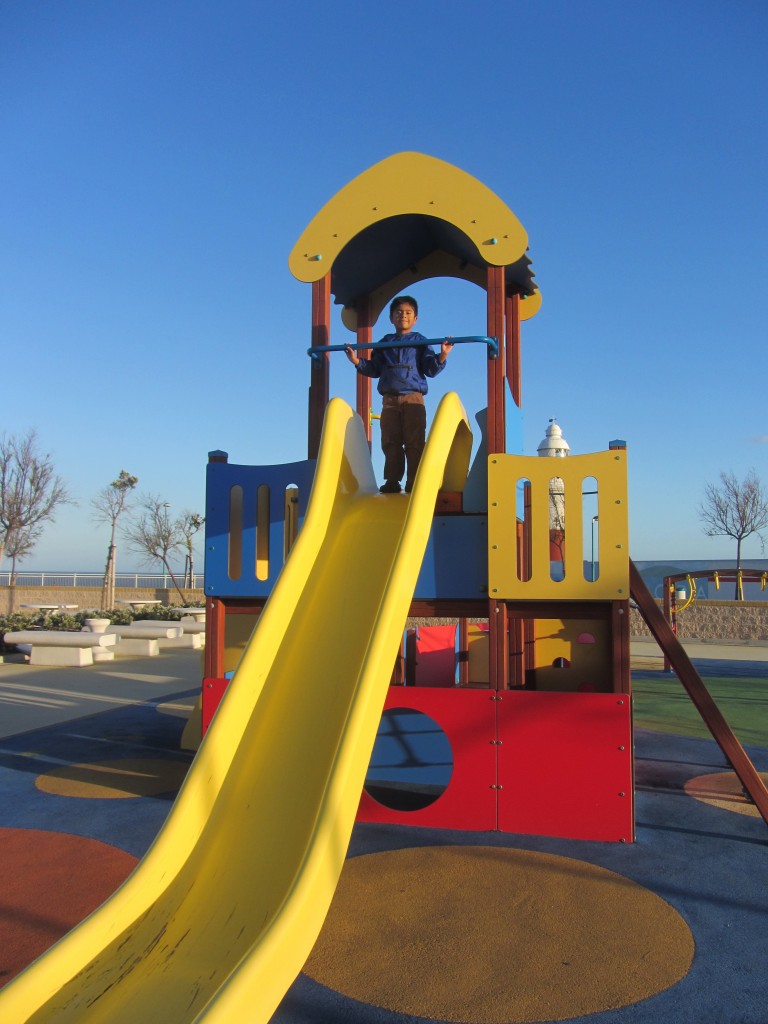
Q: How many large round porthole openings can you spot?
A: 1